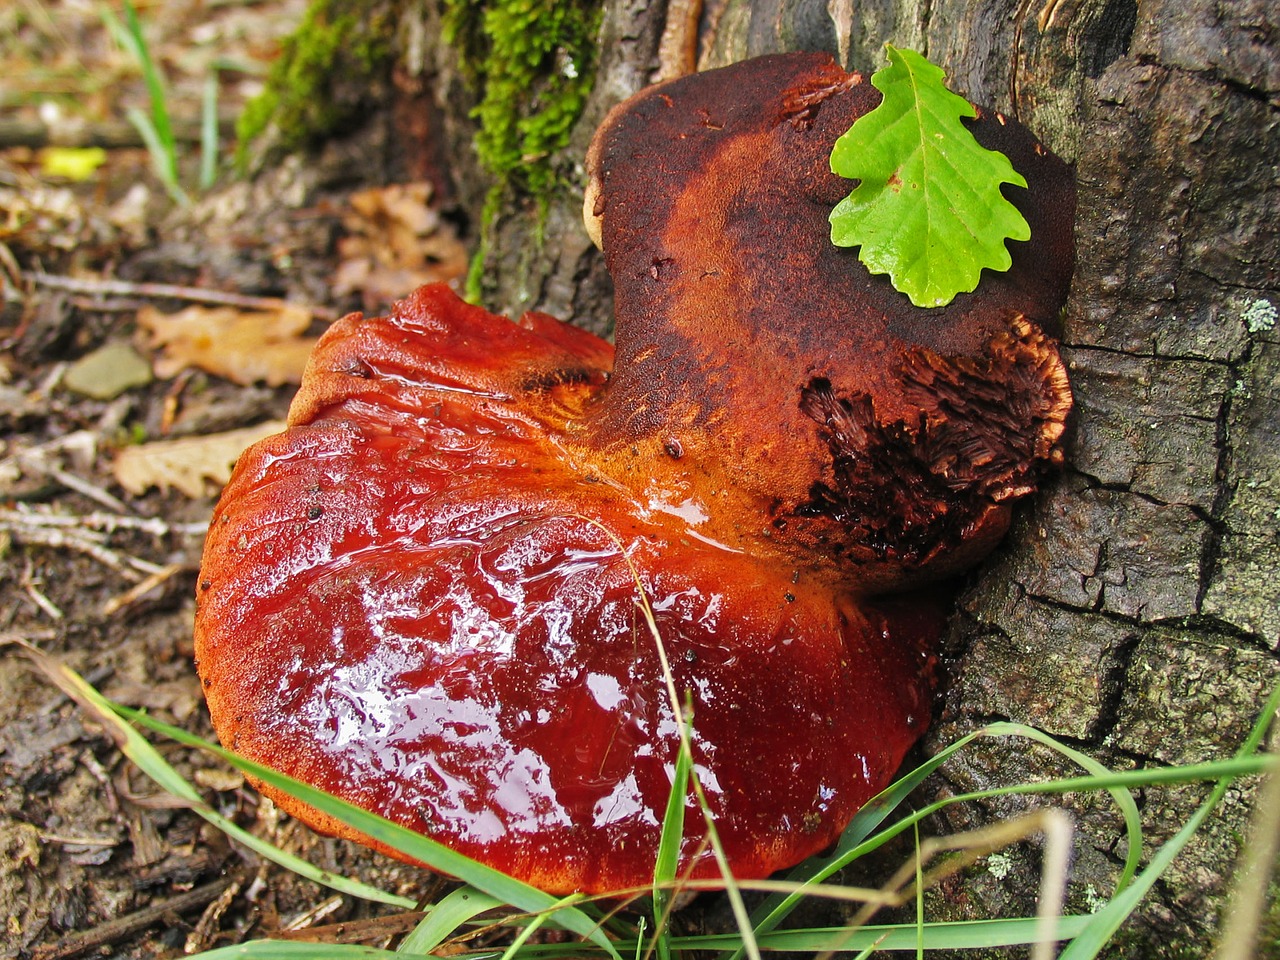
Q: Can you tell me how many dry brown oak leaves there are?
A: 3